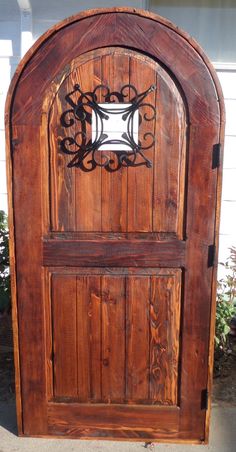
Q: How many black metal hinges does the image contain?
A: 3